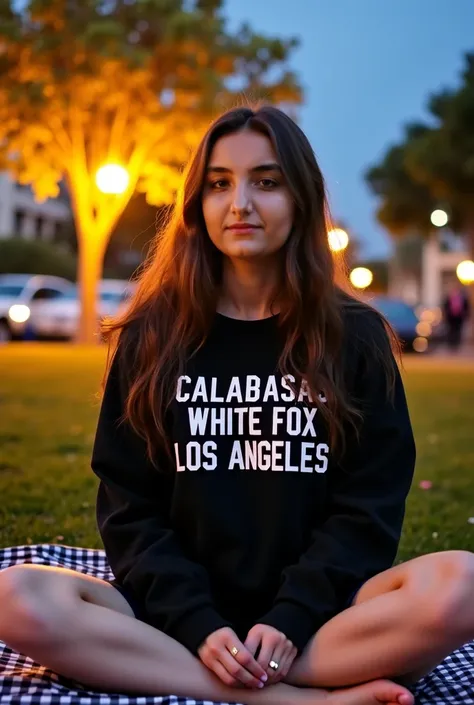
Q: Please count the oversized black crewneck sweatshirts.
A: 1